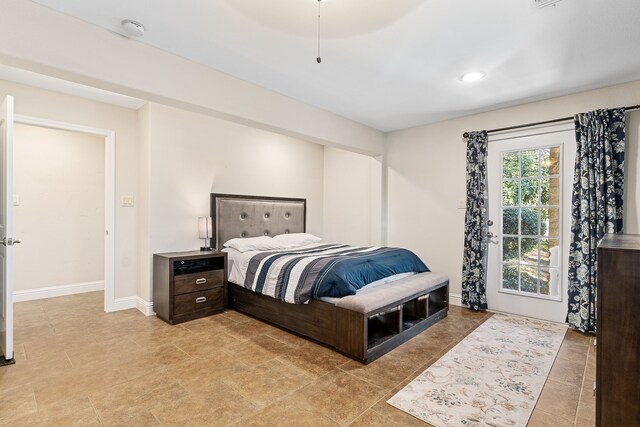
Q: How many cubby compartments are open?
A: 3